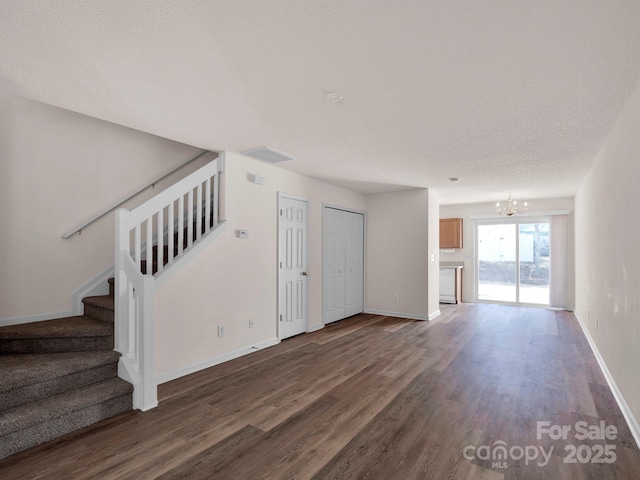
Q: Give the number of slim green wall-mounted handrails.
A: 0